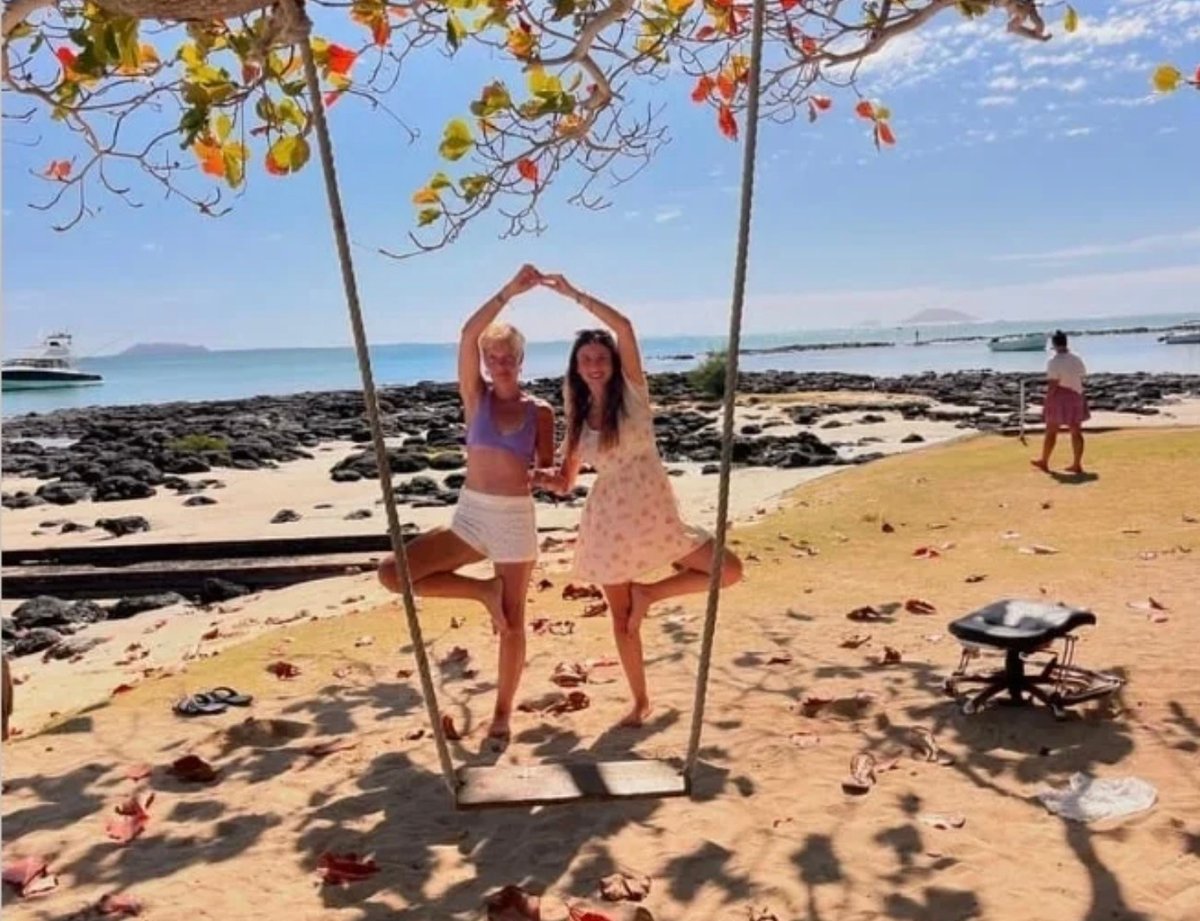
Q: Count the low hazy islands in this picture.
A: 2